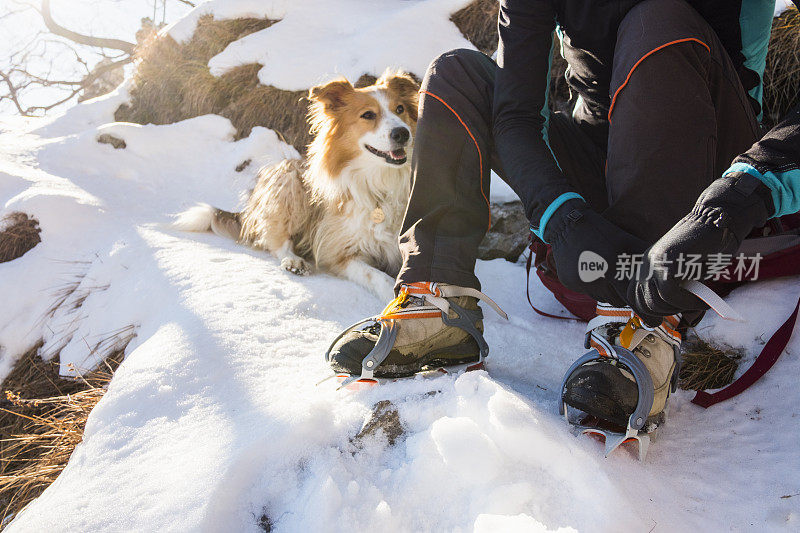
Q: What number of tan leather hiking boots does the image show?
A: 2